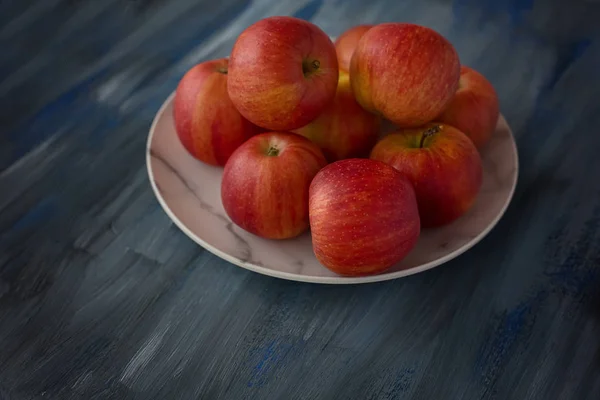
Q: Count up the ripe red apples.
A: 9